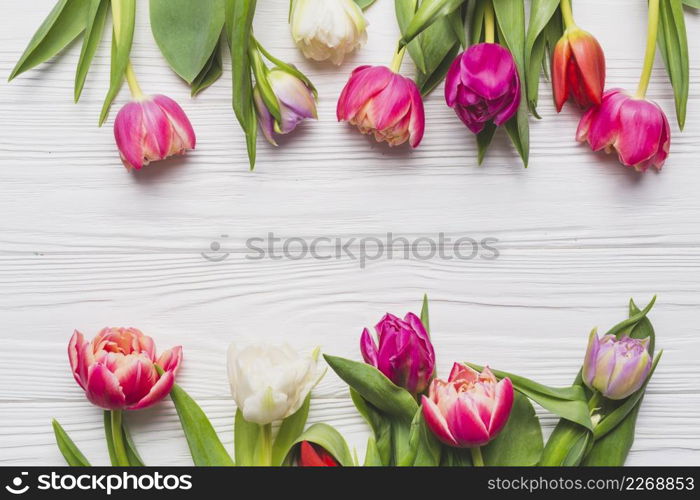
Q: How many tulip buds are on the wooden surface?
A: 13